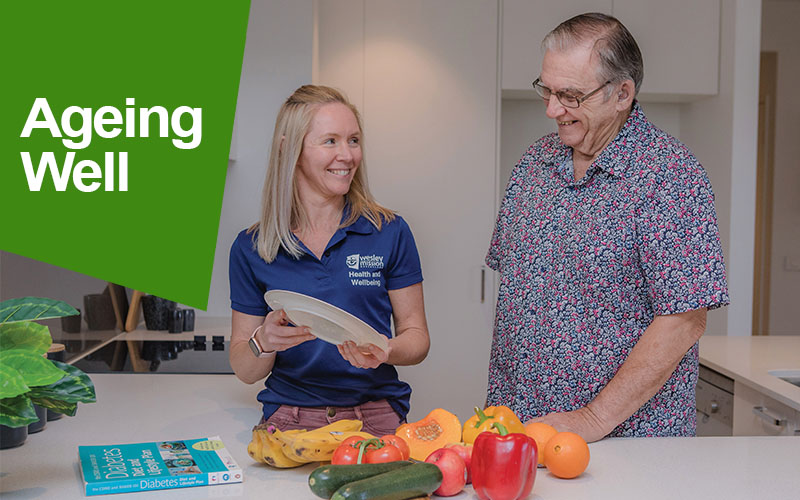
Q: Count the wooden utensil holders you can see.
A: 0